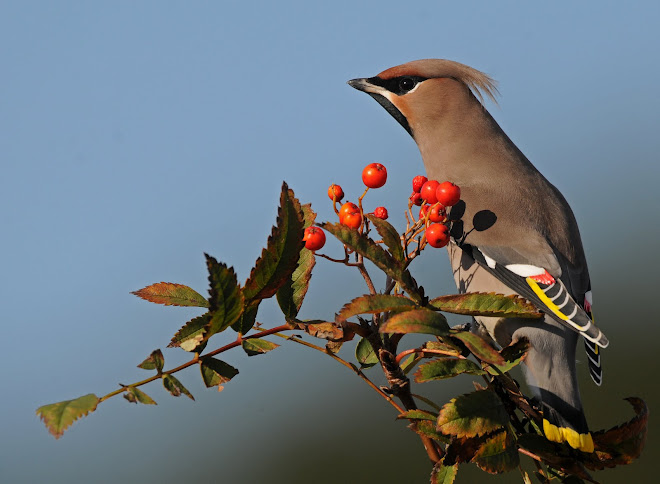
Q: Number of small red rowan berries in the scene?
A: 13